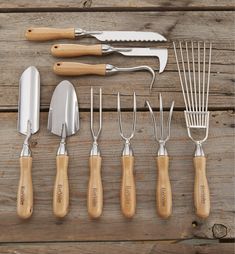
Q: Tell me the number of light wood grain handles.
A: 9